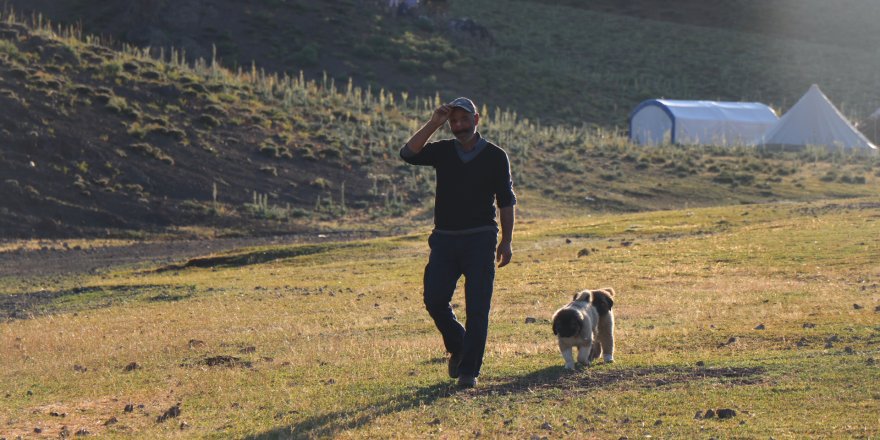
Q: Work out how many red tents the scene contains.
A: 0